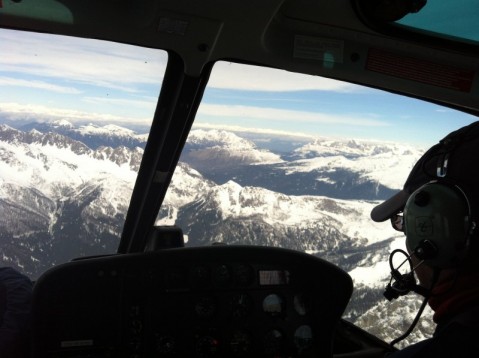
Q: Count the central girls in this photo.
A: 0